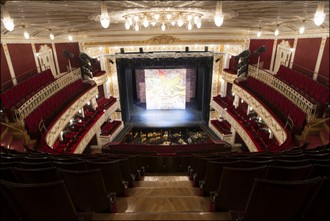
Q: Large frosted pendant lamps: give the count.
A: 4